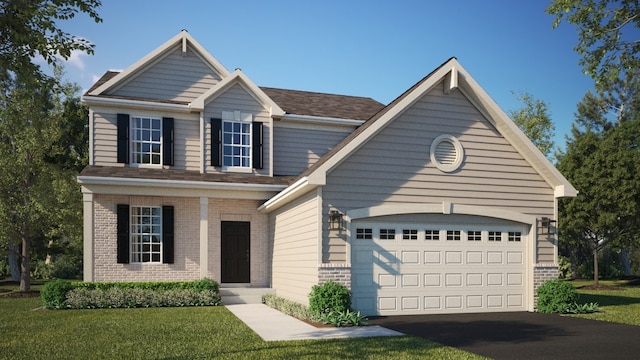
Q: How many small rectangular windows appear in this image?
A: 8